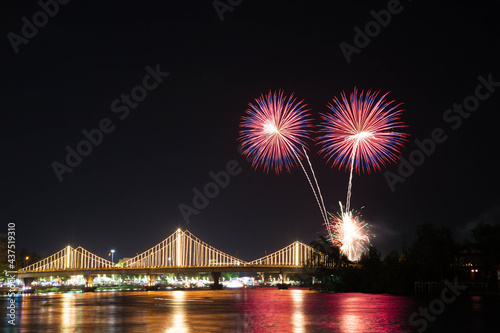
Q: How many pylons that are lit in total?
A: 3